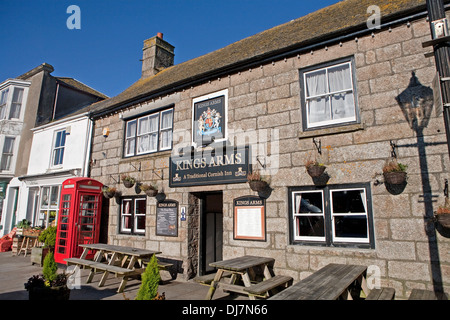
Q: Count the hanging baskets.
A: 7